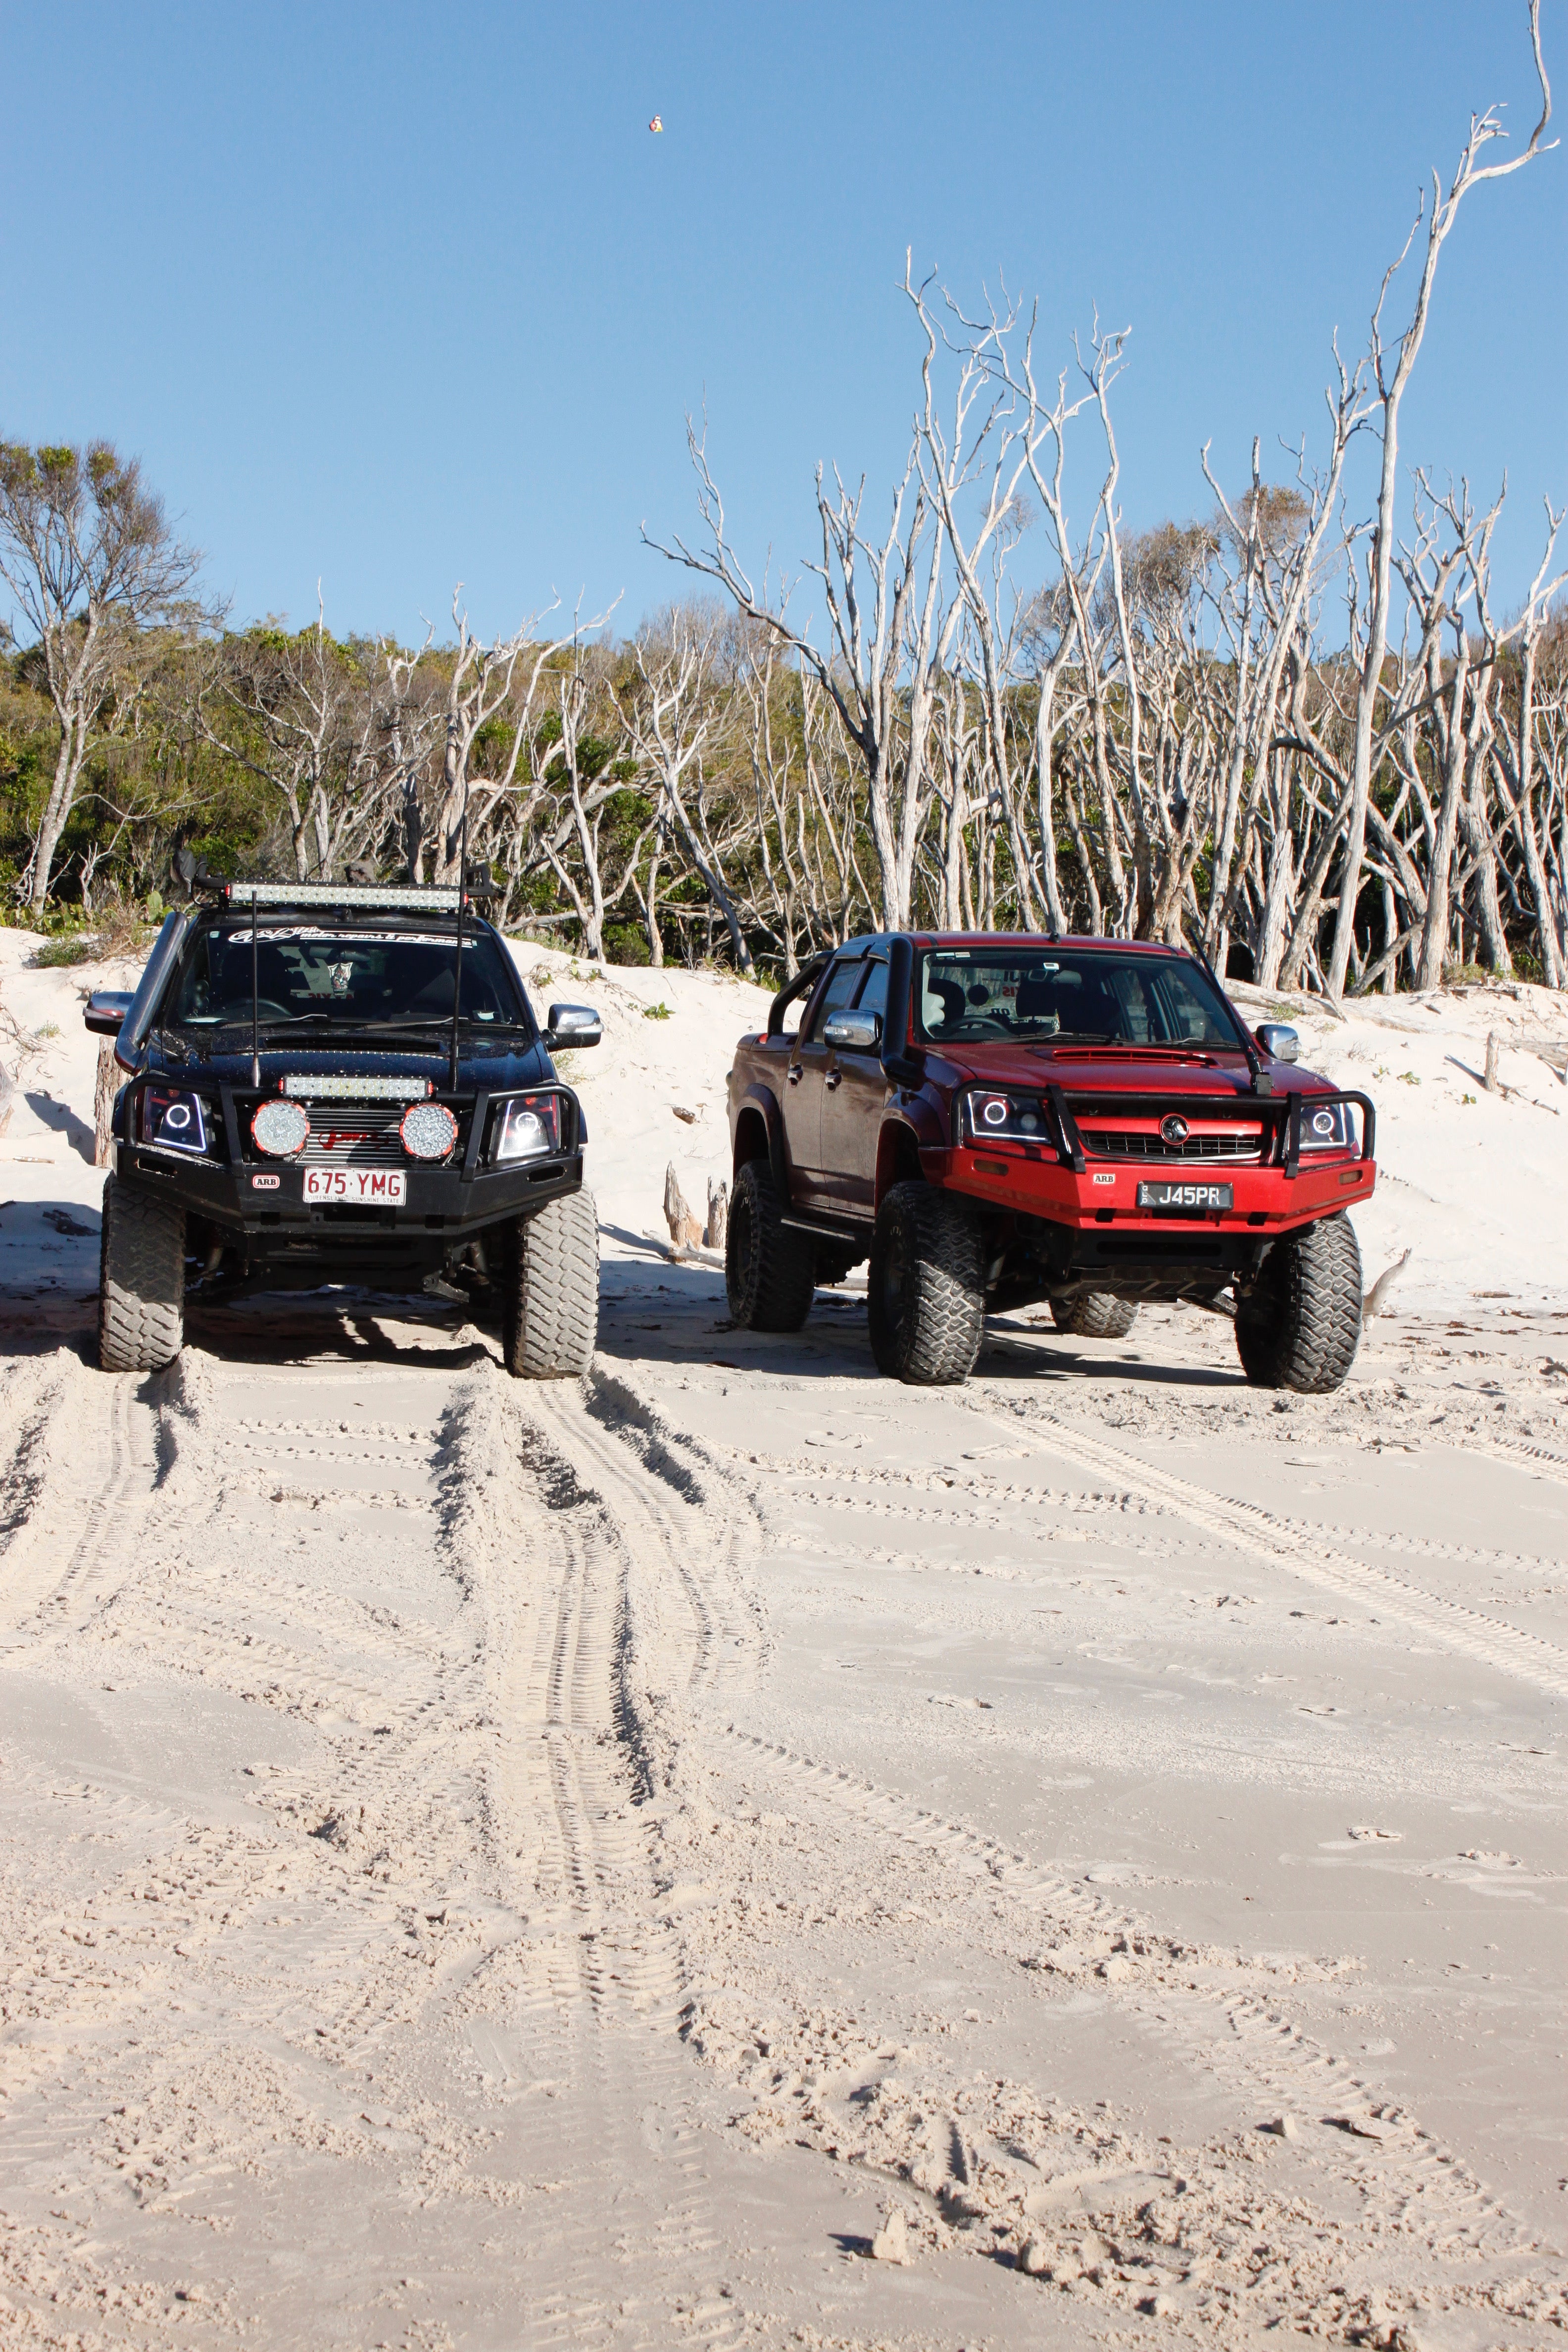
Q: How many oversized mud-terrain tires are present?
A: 6